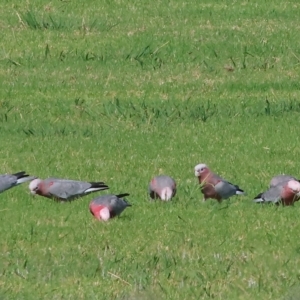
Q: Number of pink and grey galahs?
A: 7